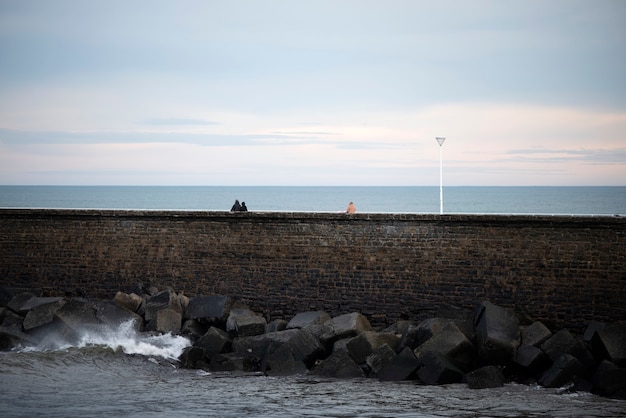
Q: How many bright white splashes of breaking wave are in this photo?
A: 1